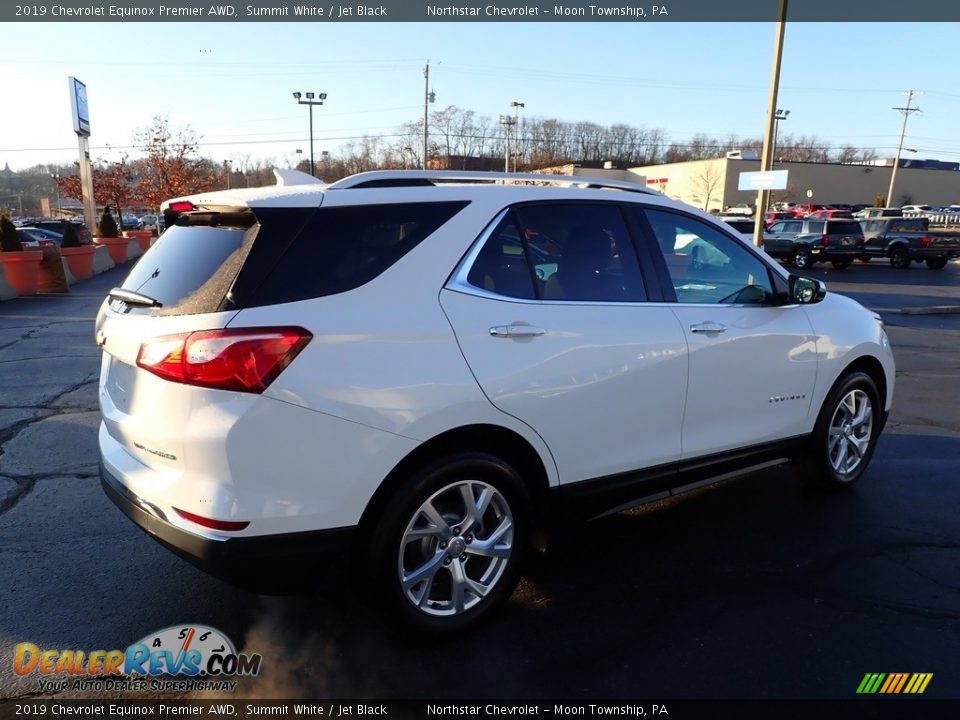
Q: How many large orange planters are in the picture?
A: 4